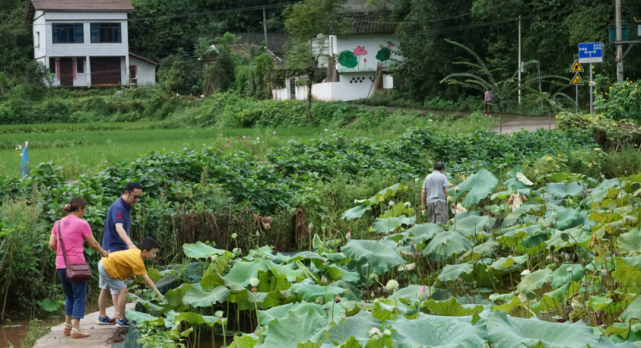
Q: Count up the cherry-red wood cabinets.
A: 0